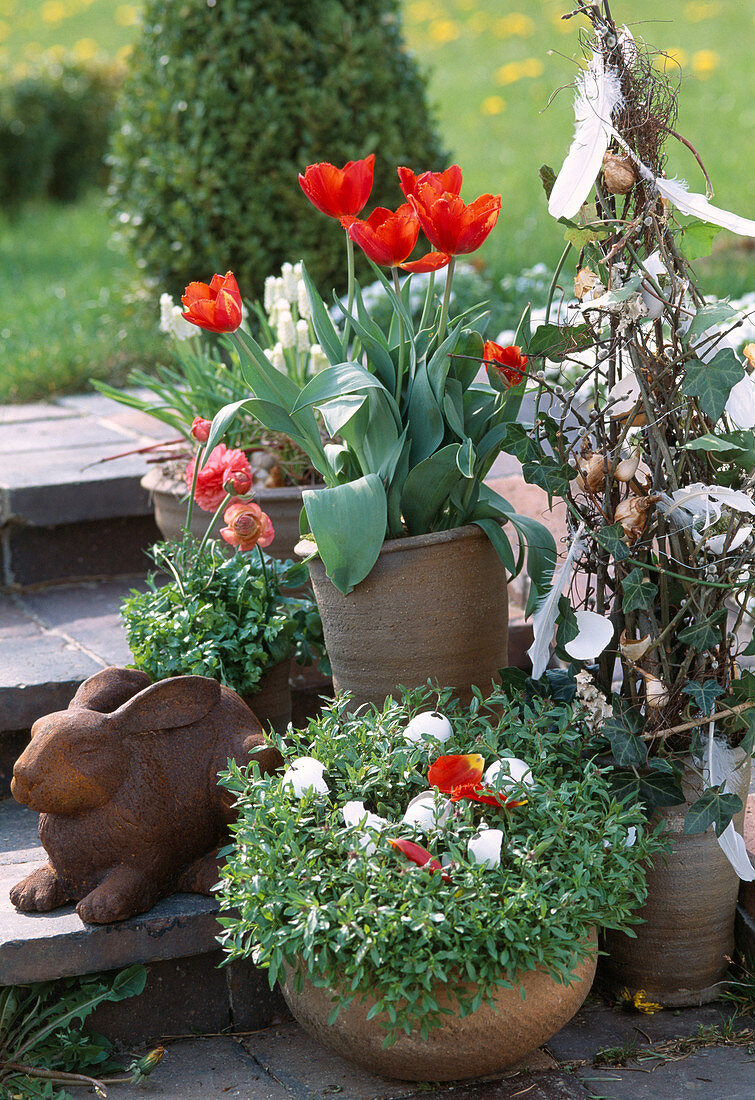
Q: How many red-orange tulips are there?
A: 6